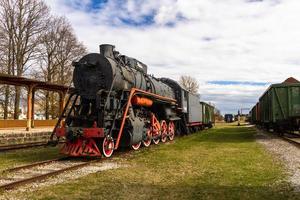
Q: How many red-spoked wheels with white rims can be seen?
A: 6